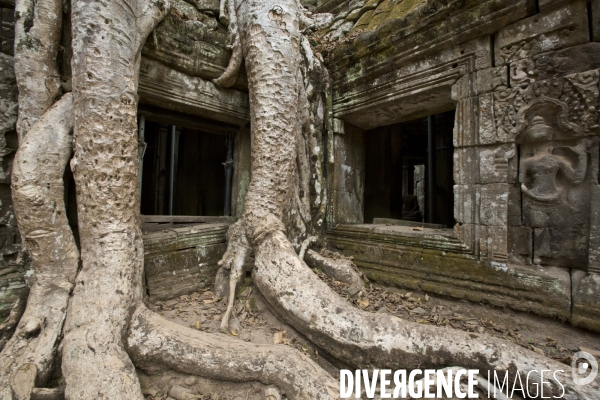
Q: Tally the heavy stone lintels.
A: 2